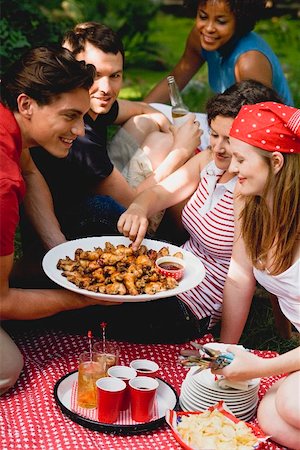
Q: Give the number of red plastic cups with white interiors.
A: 4